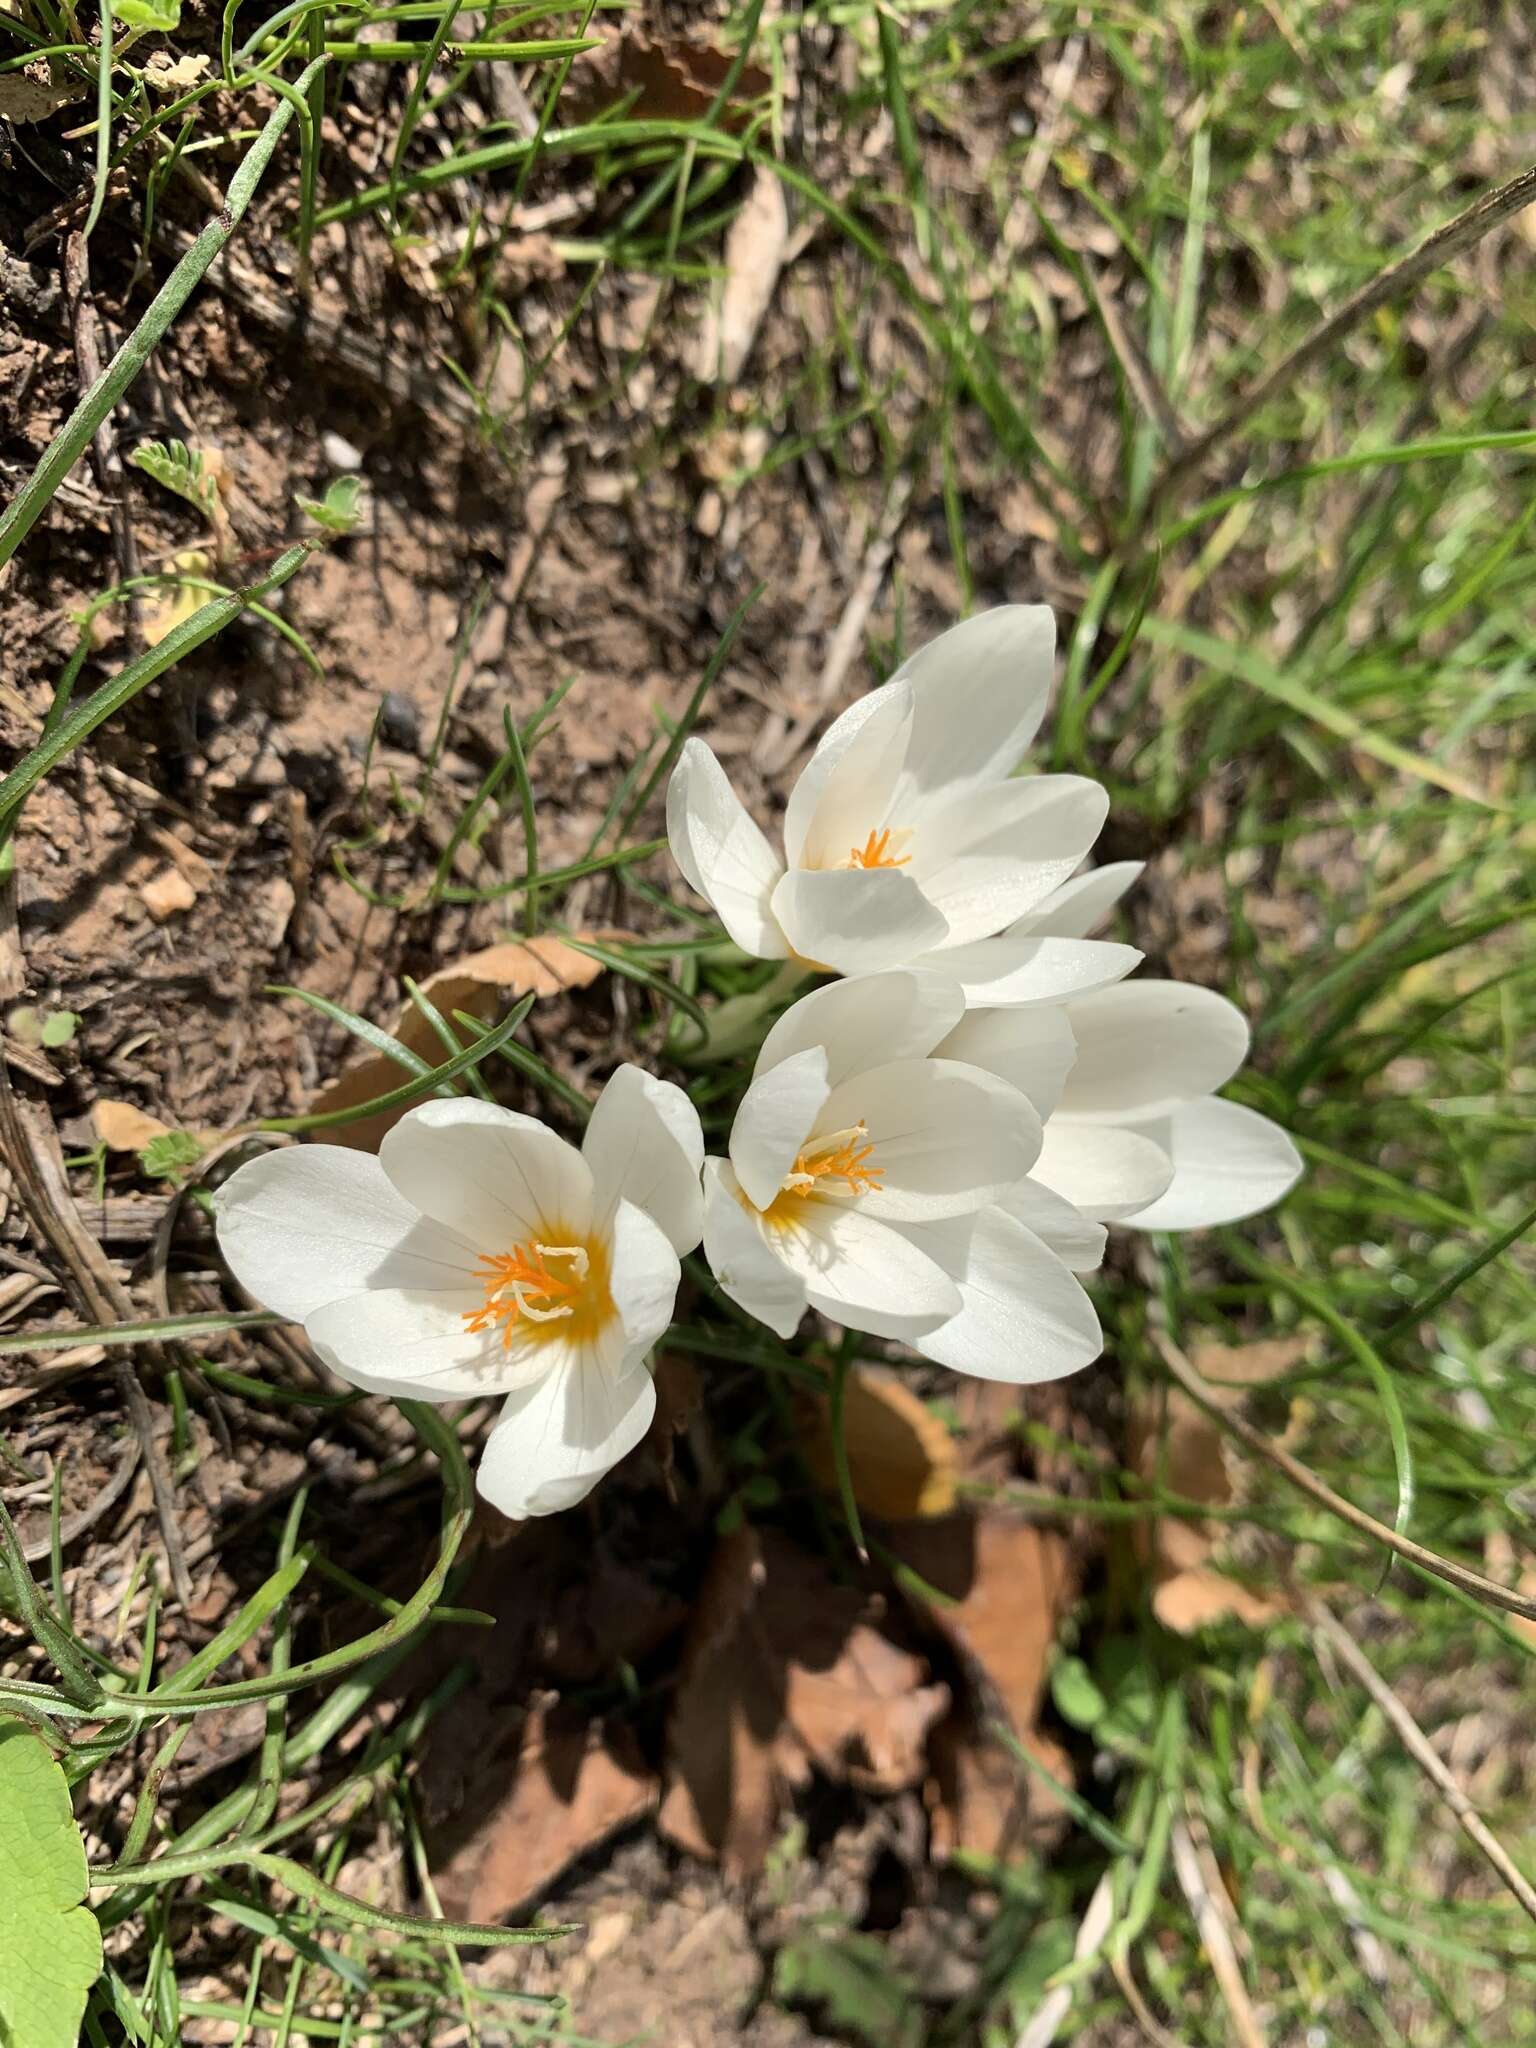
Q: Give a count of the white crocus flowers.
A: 4